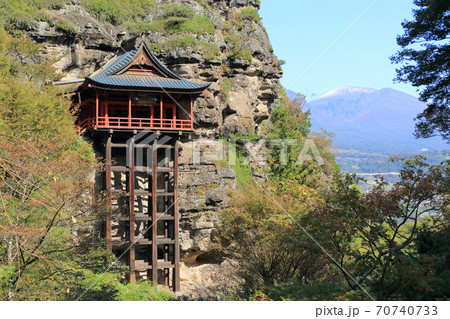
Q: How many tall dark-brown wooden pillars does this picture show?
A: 4